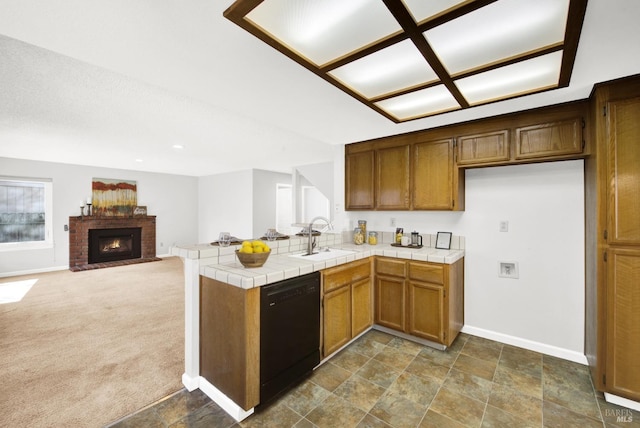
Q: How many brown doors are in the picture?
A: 11